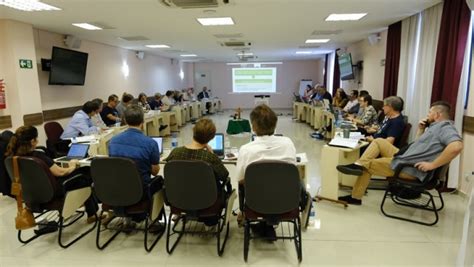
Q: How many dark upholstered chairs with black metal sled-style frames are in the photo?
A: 5